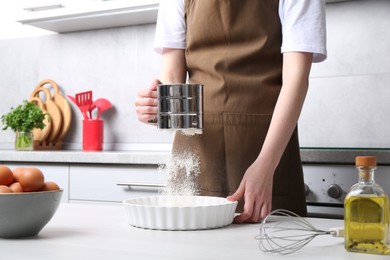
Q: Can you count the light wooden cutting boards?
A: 3